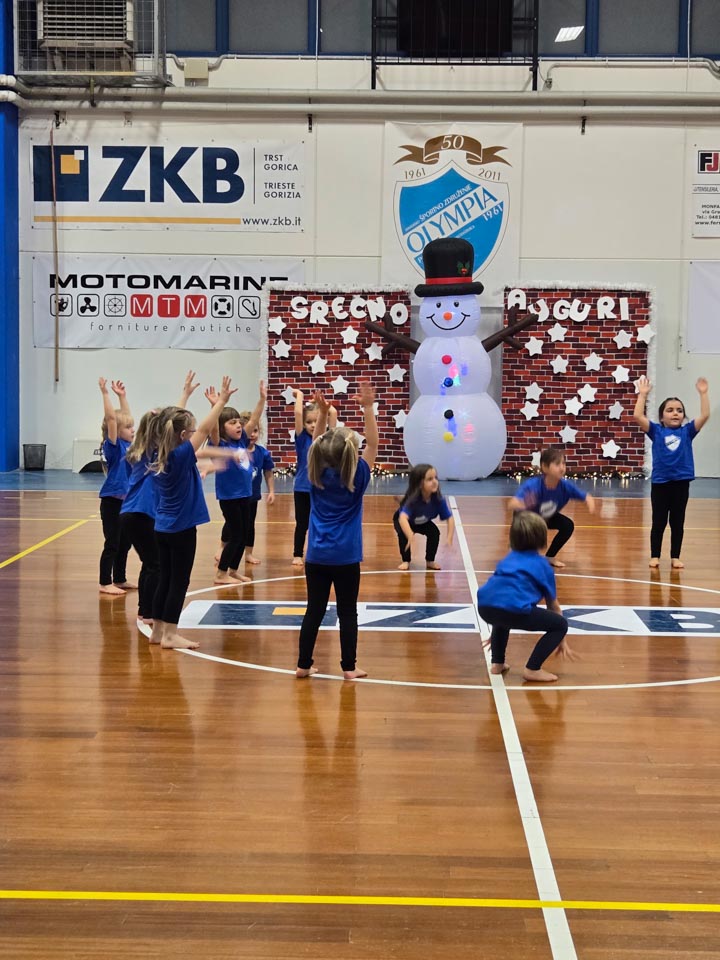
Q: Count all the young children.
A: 11